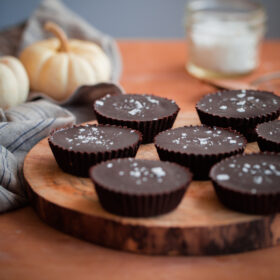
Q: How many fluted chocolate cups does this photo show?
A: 7